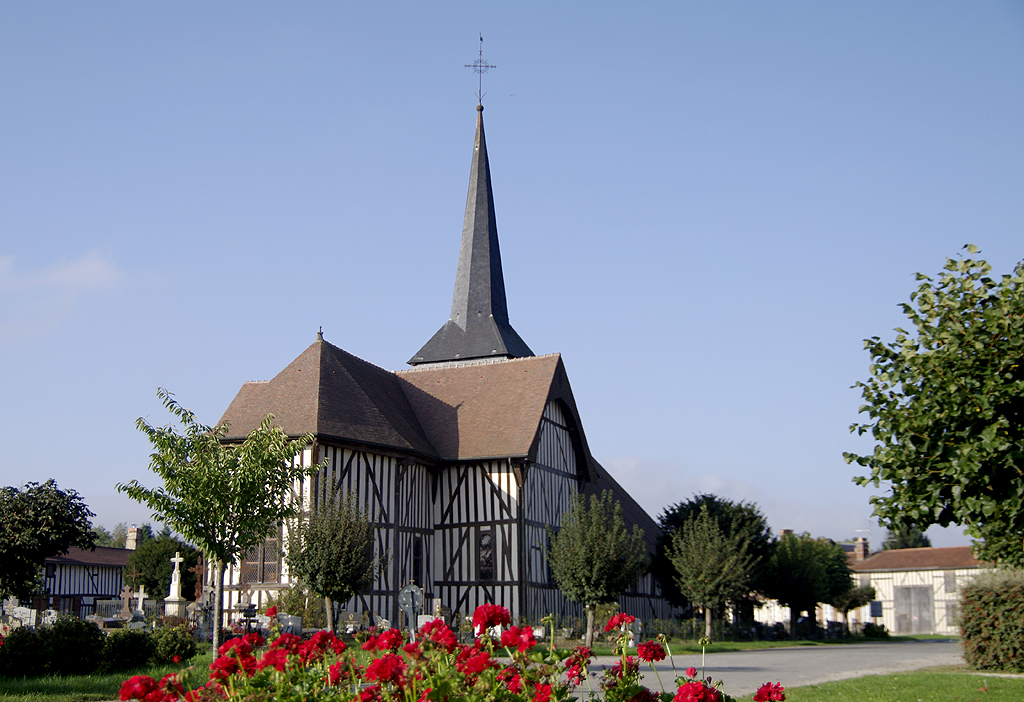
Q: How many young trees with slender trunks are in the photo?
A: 4